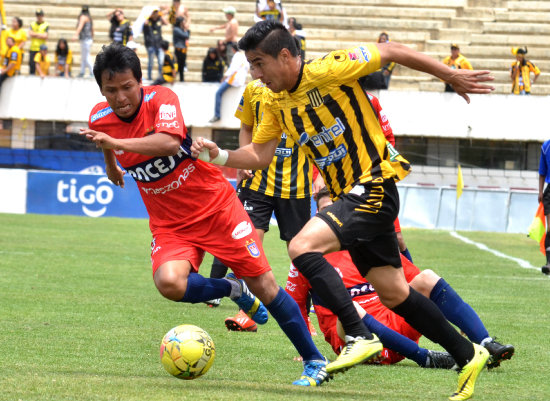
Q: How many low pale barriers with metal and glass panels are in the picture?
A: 1